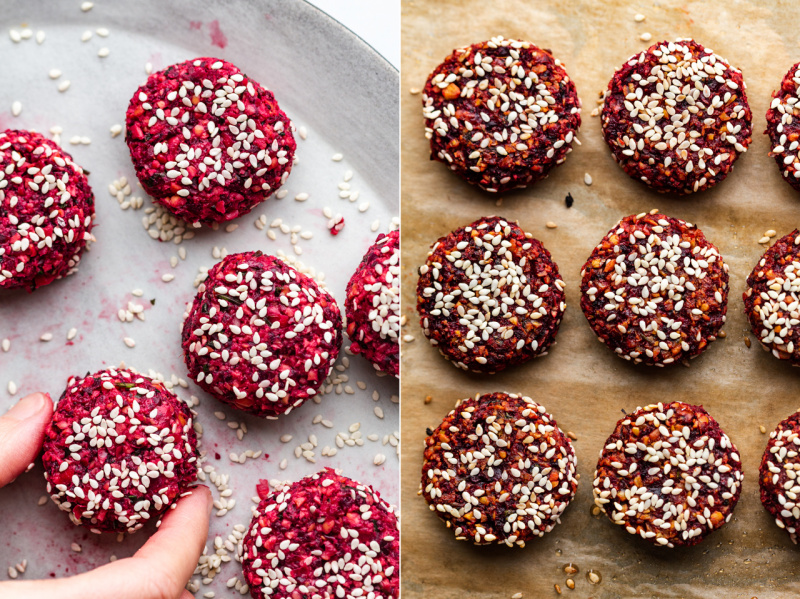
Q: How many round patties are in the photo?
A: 15